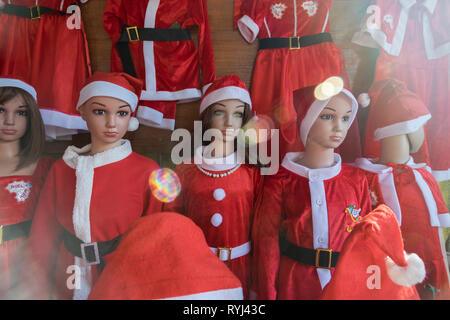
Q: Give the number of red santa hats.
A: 7